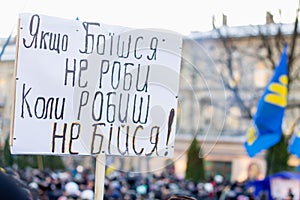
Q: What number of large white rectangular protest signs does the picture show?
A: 1